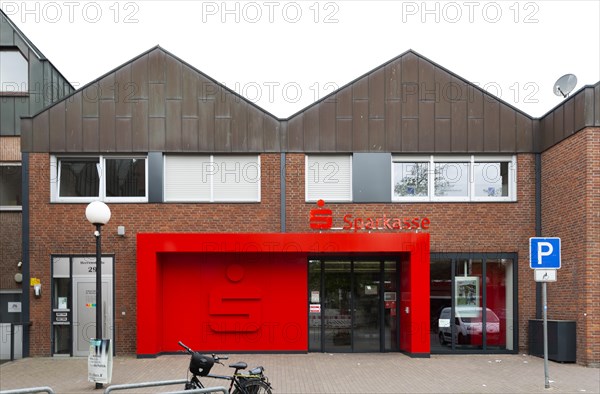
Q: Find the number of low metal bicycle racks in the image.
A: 3